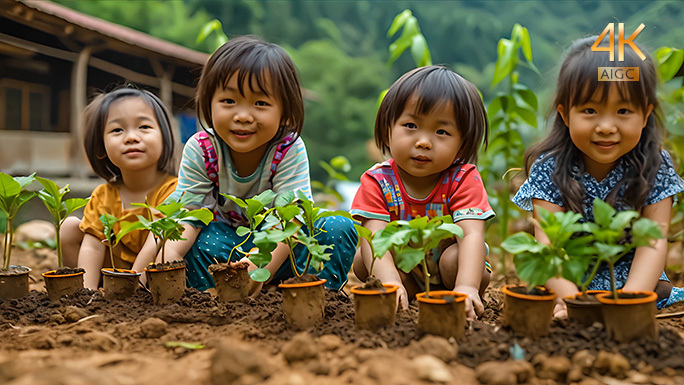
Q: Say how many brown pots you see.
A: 11